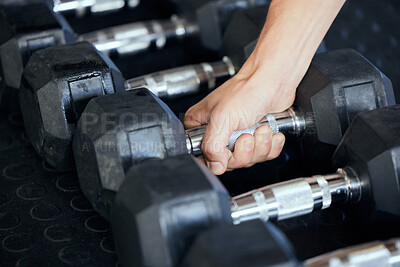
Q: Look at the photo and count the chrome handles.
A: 6